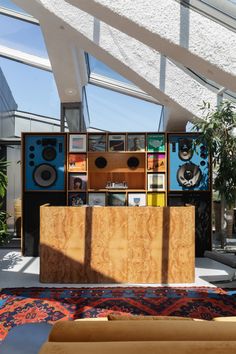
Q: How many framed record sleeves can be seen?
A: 14